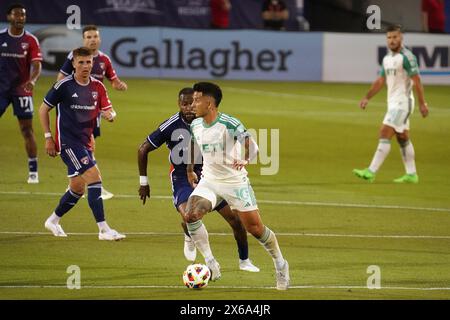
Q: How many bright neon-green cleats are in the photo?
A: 2